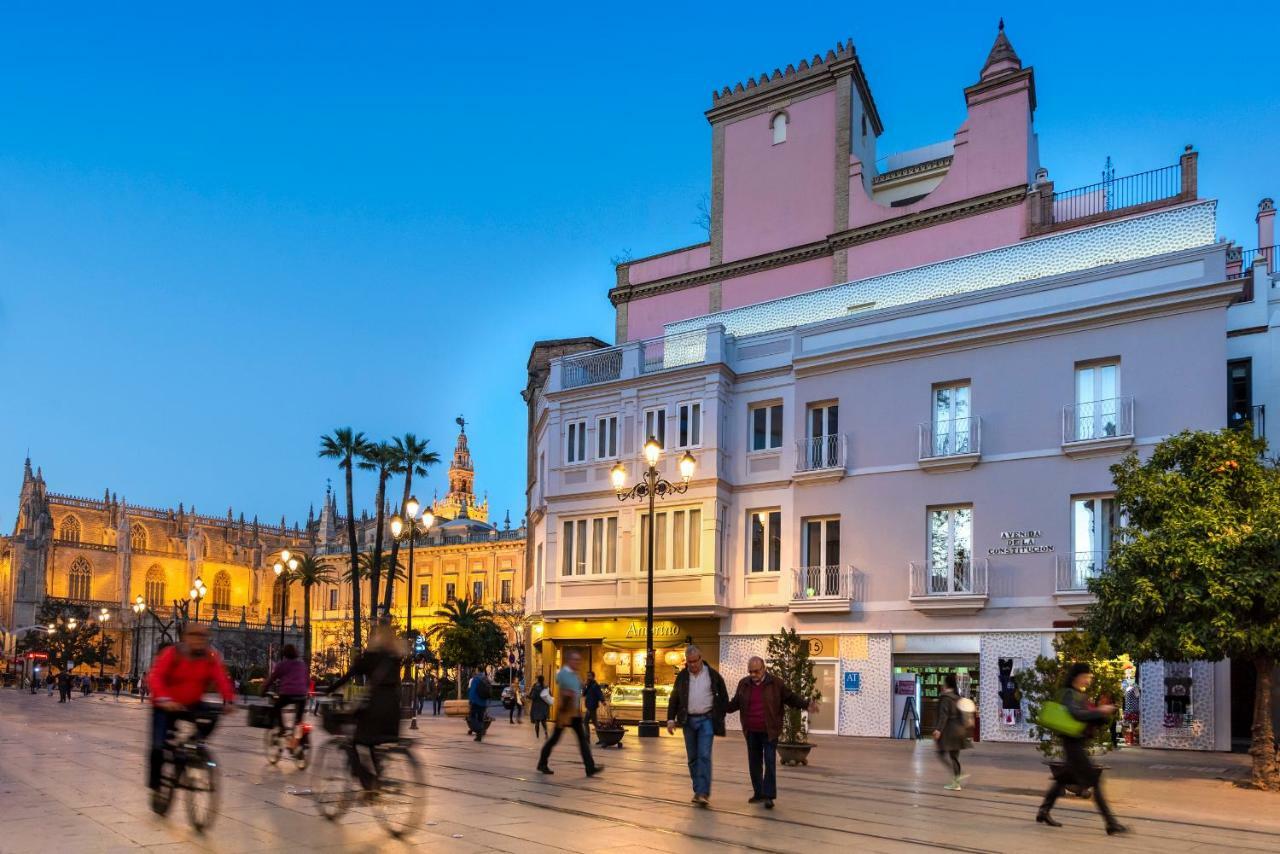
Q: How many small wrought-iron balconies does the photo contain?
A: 6